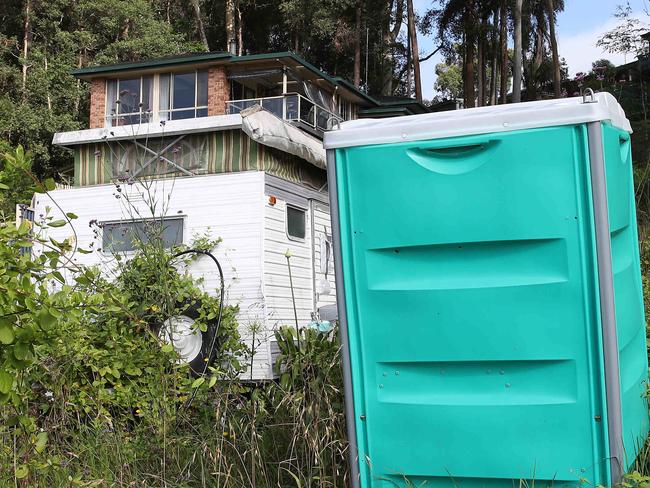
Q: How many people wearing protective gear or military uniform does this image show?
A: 0